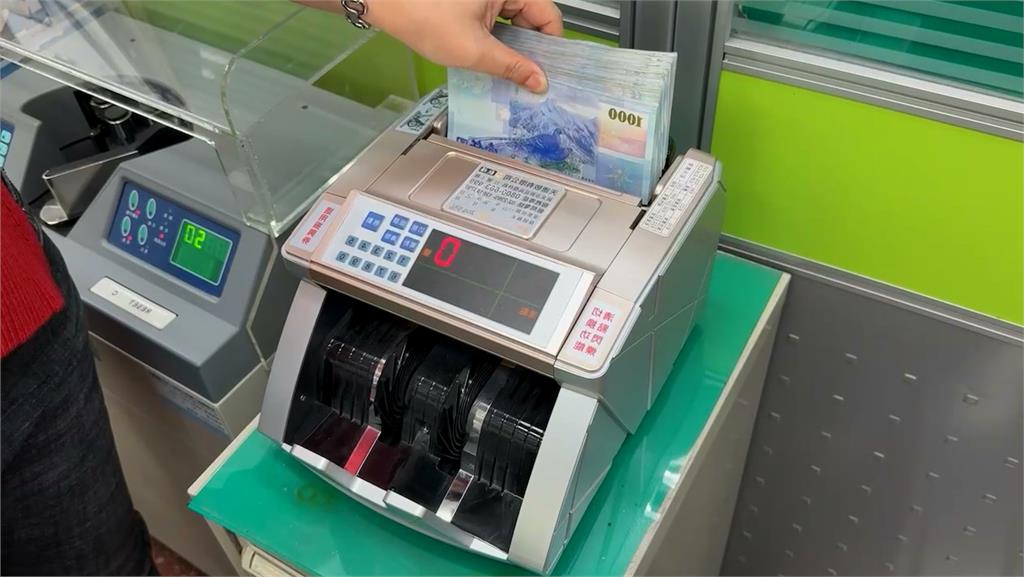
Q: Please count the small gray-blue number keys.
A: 10